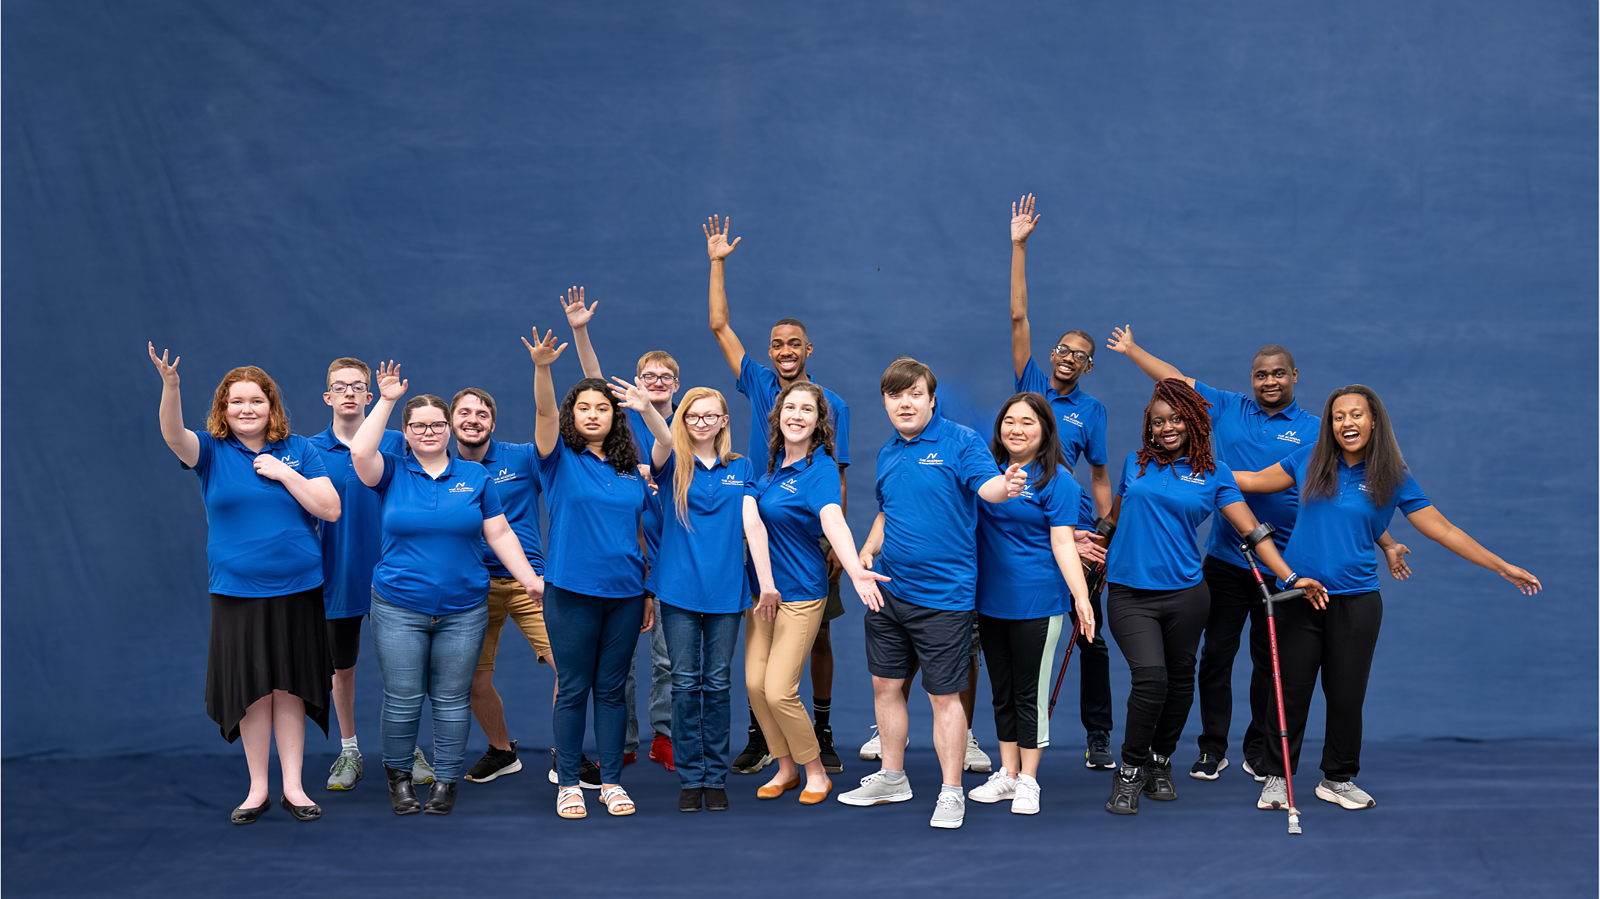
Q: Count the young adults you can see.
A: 15